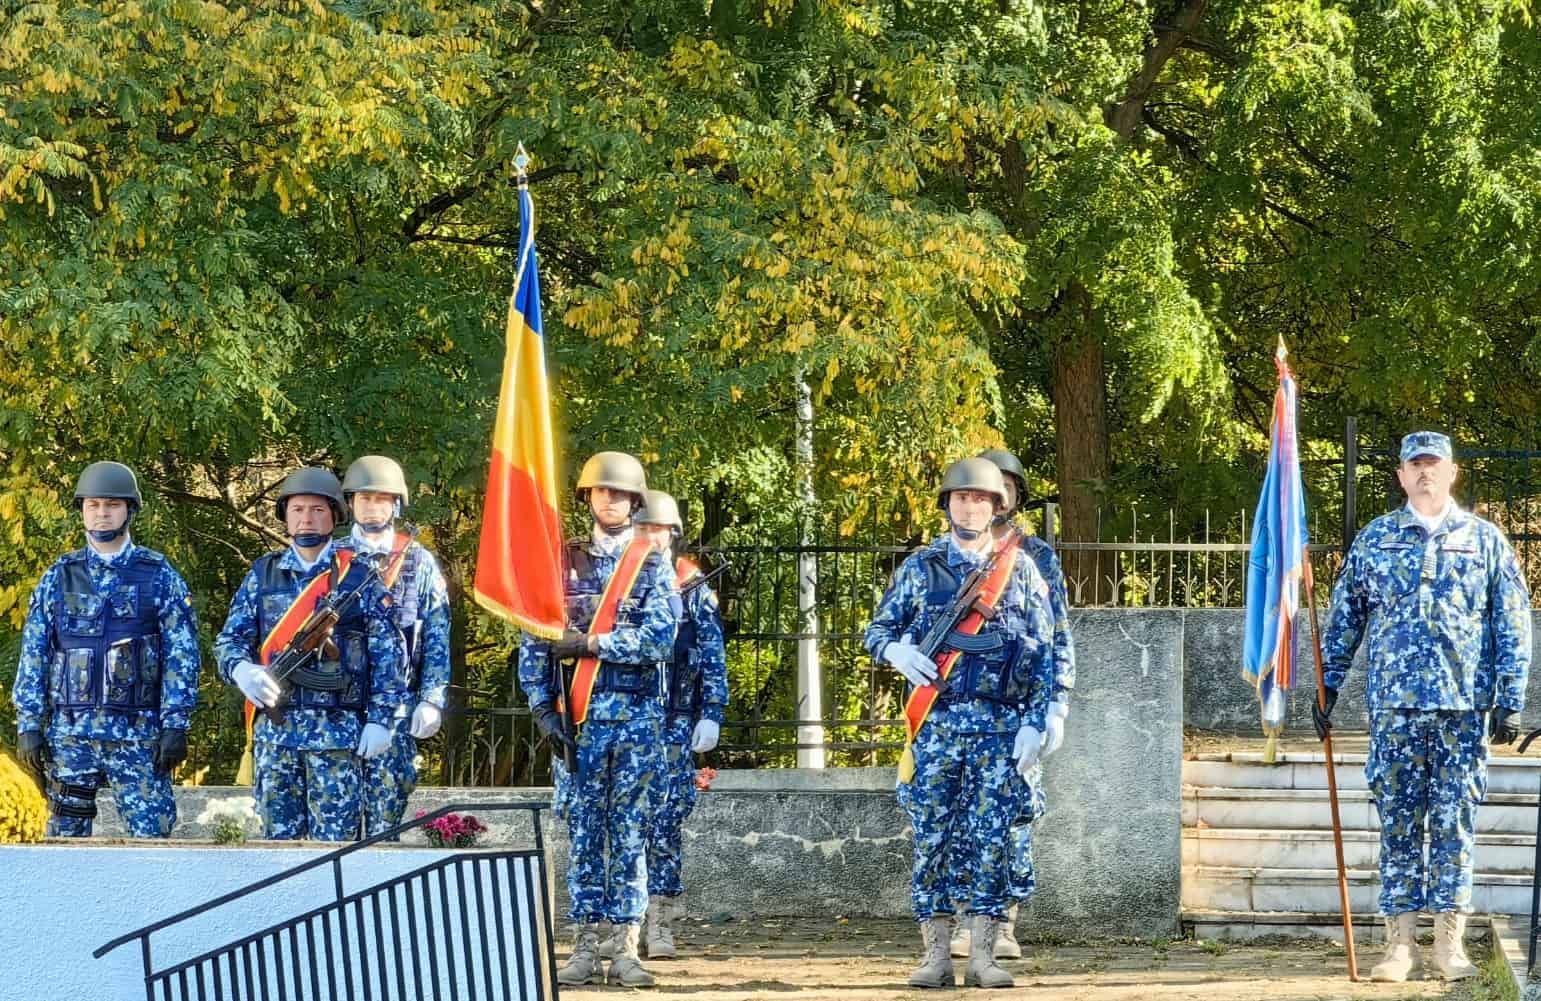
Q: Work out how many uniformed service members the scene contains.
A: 8